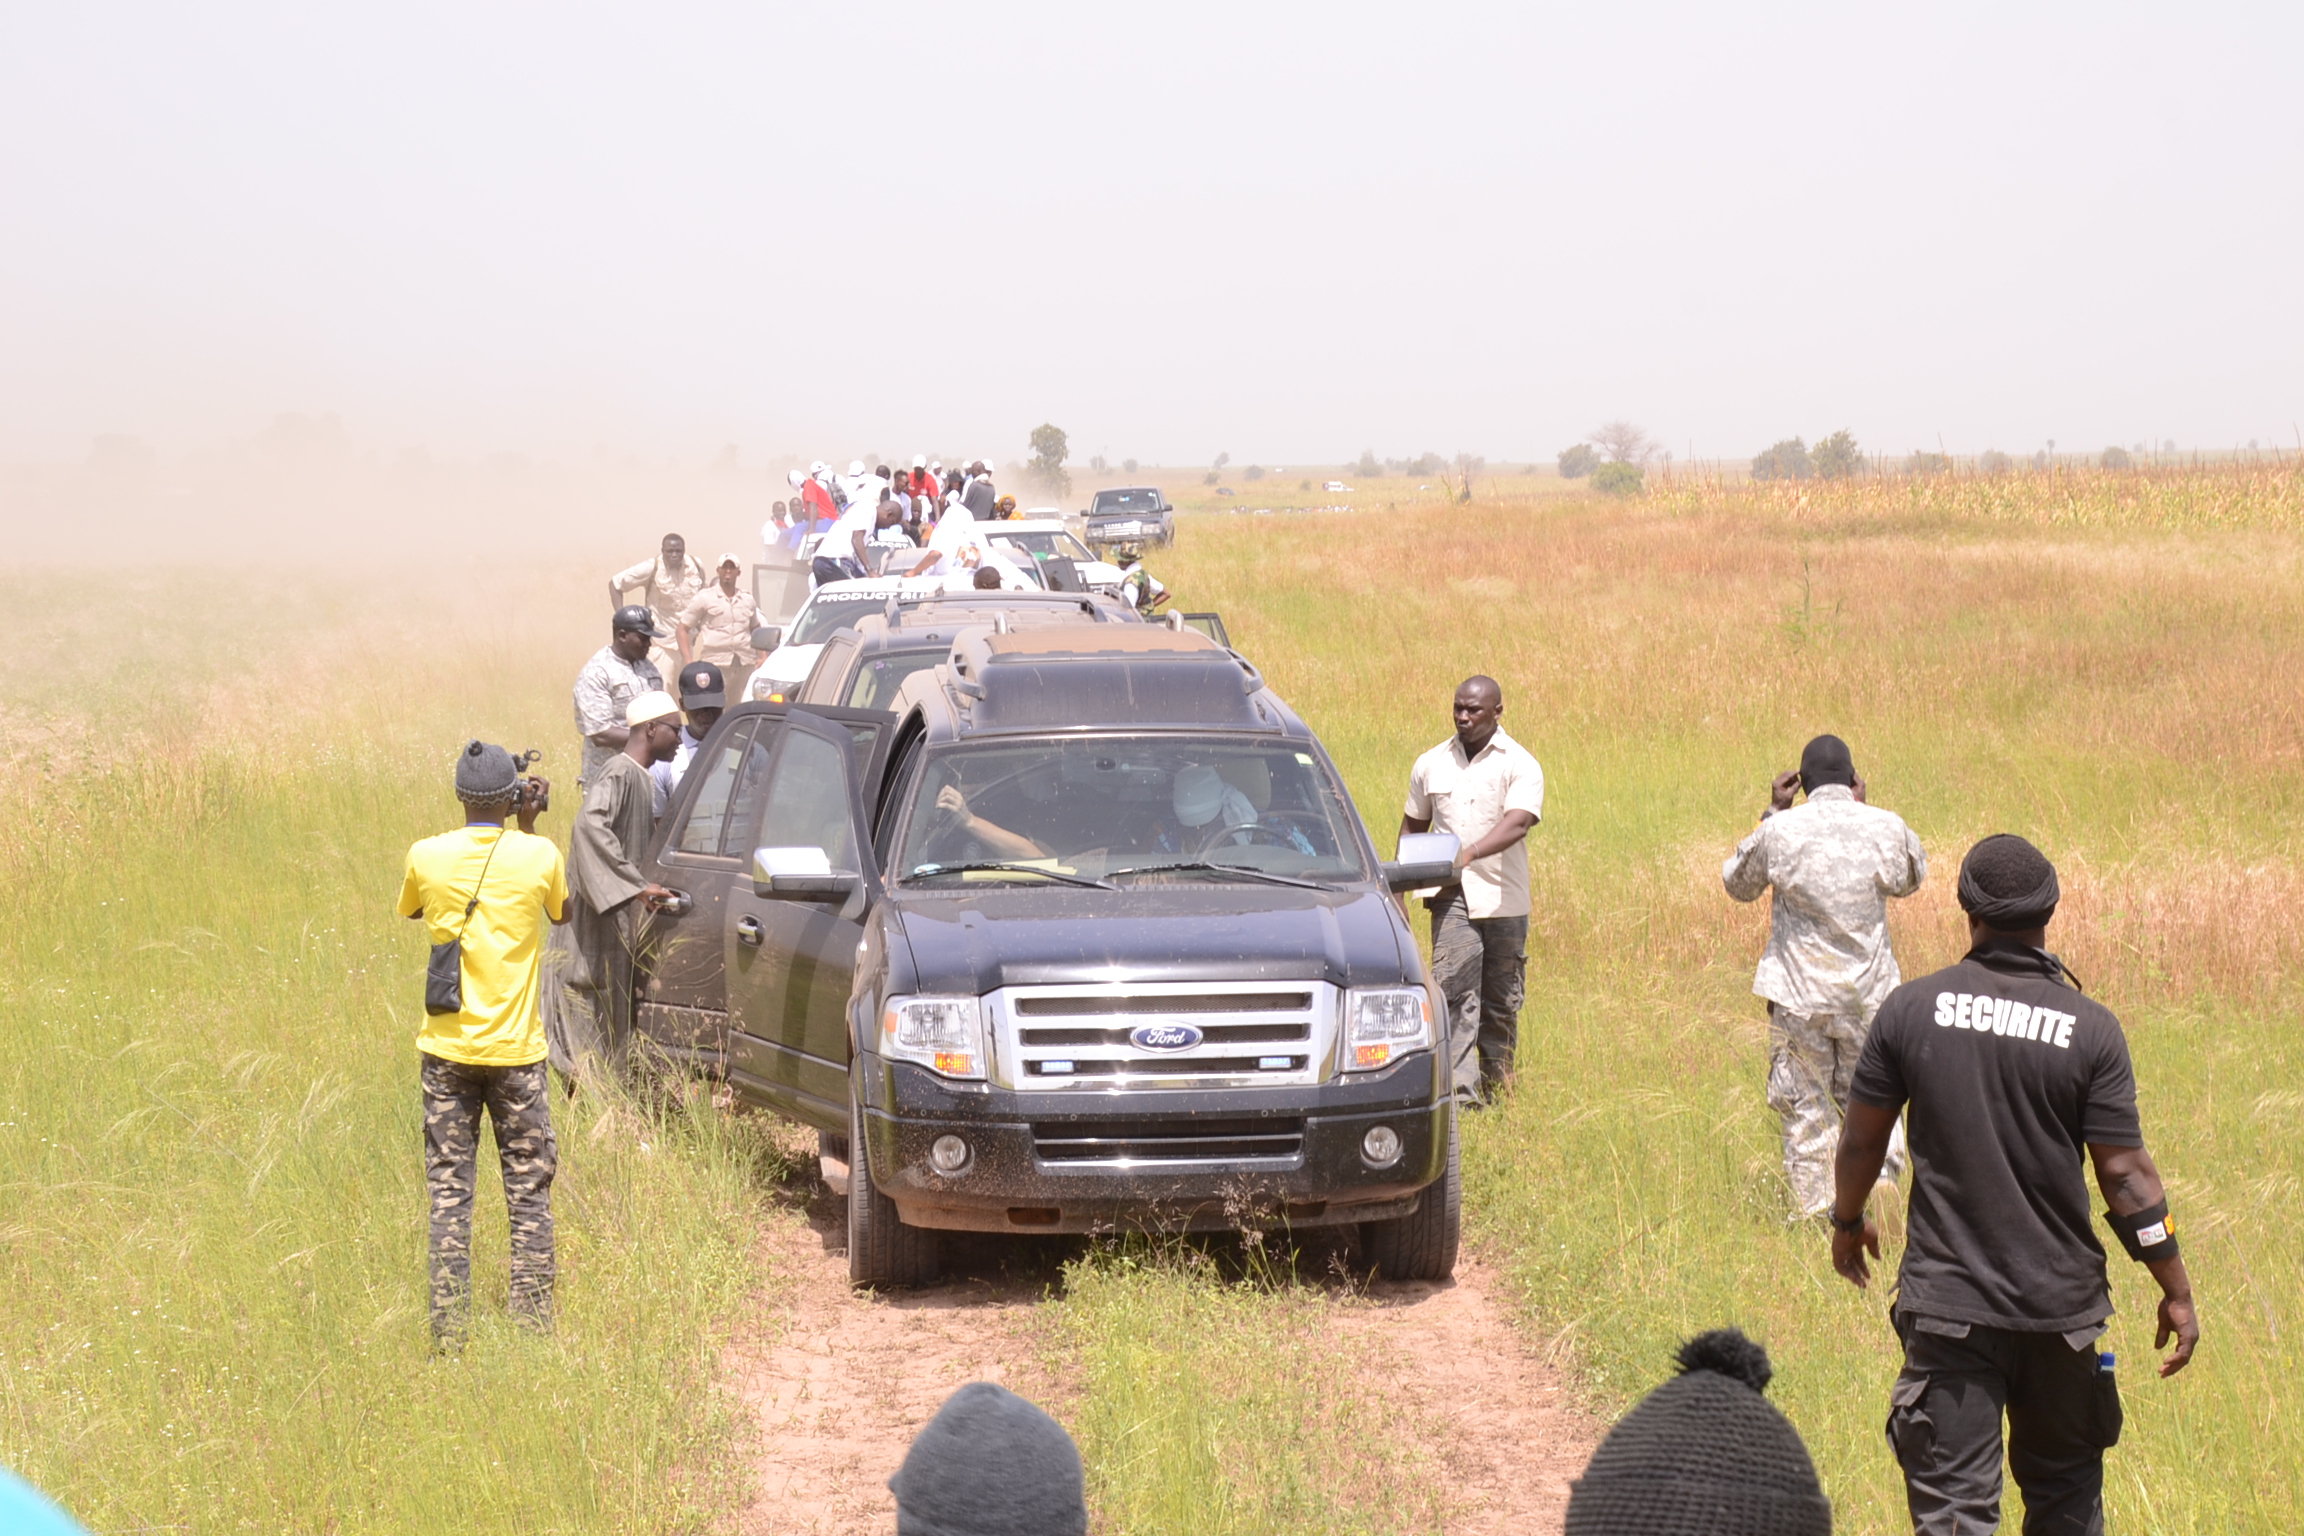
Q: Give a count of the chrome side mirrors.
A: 2